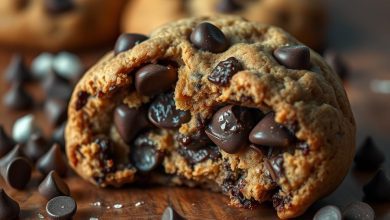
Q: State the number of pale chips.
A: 3